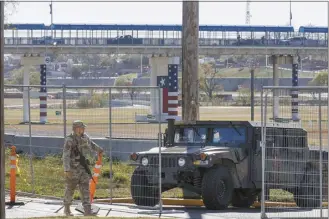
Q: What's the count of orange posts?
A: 2